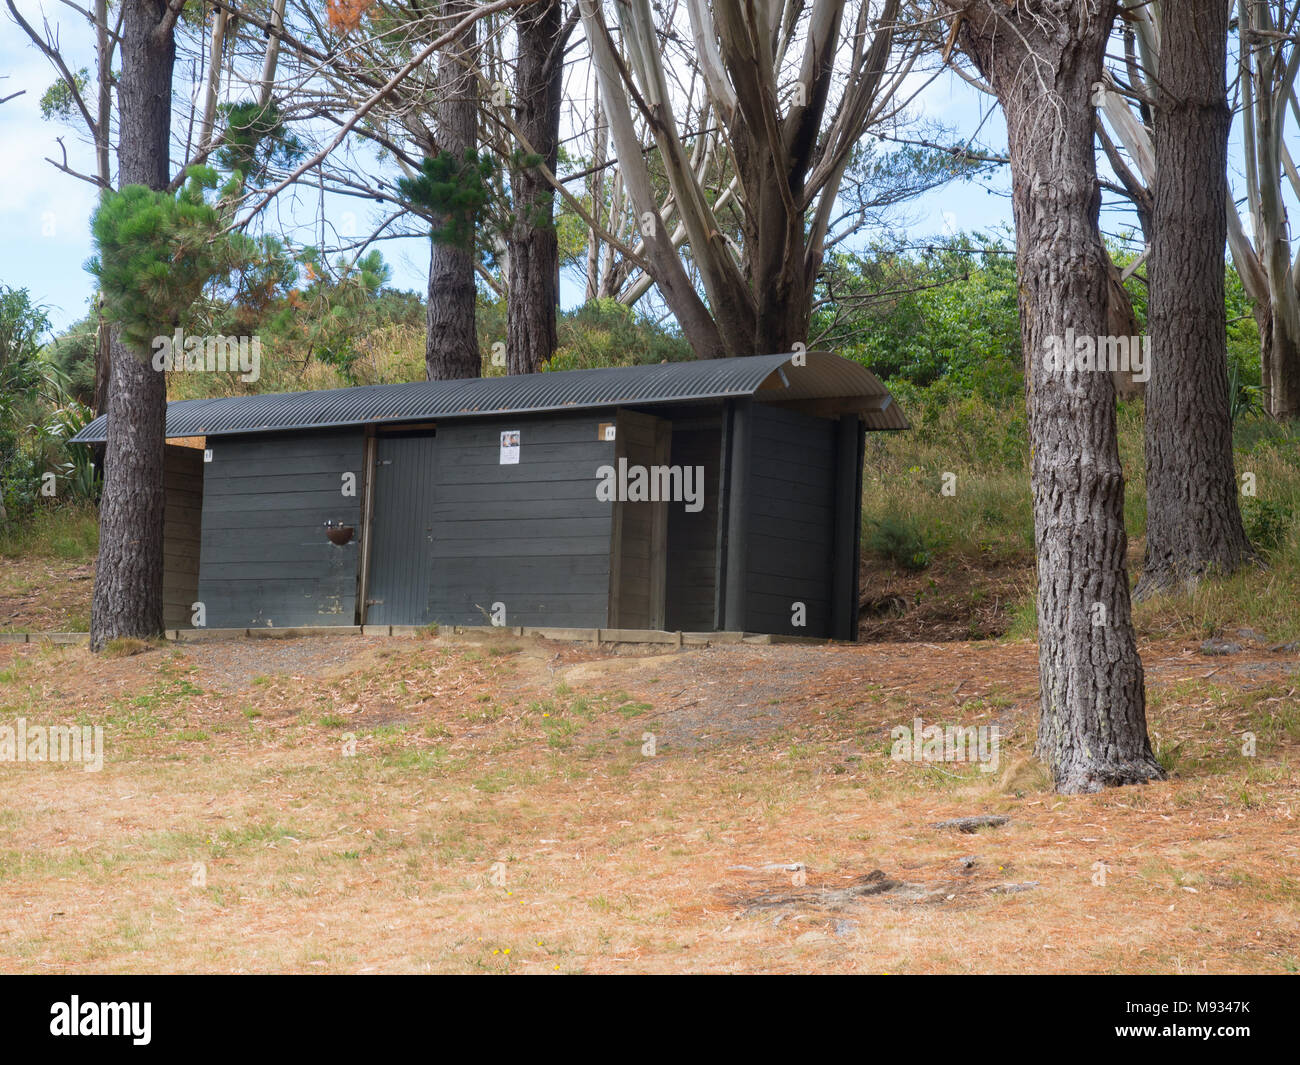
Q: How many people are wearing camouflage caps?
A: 0